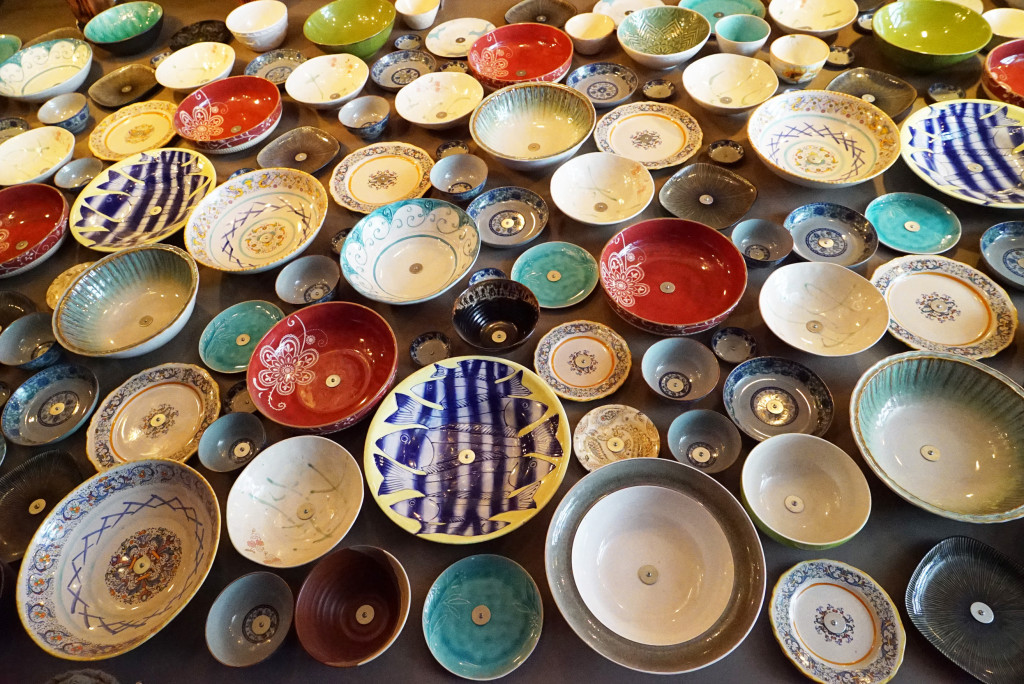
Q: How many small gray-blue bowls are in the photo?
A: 11